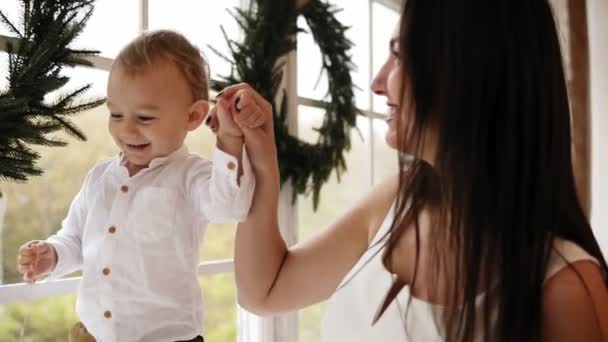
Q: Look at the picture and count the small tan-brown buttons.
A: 5